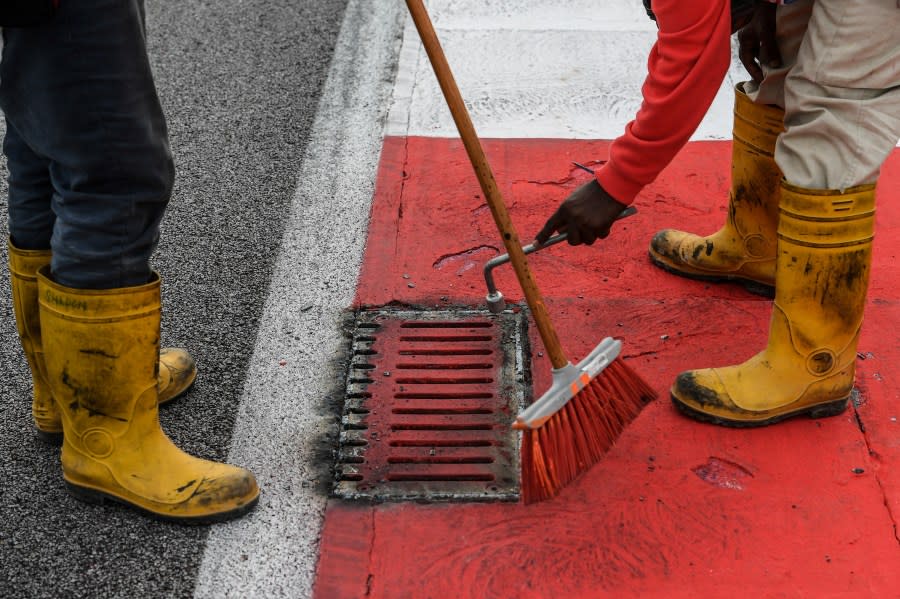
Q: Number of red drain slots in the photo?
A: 11